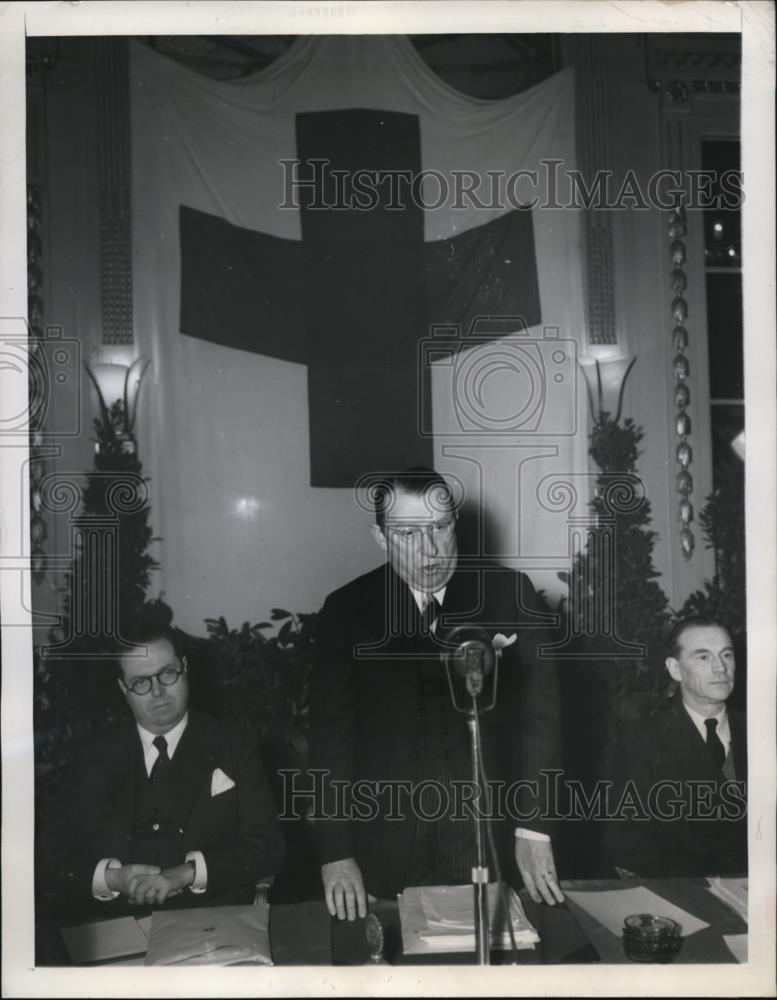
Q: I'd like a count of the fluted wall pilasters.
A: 2